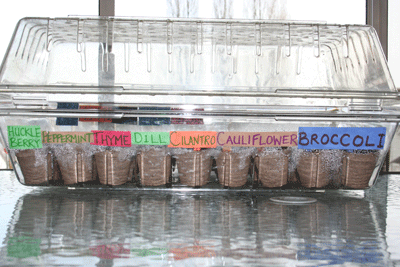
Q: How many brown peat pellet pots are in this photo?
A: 9